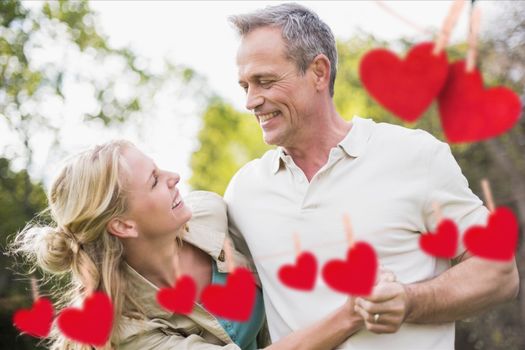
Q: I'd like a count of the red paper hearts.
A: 10